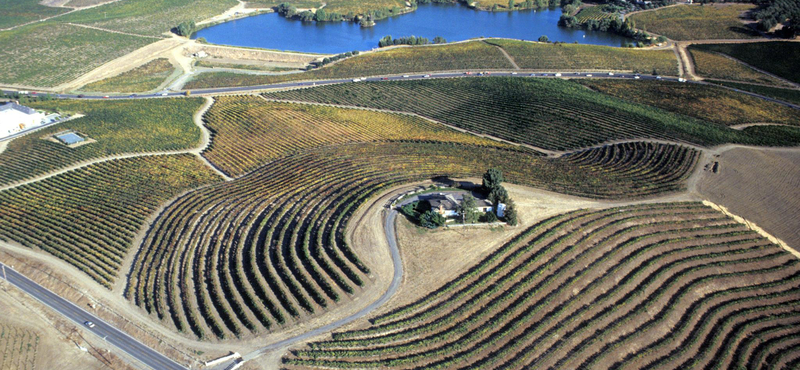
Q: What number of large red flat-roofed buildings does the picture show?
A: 0